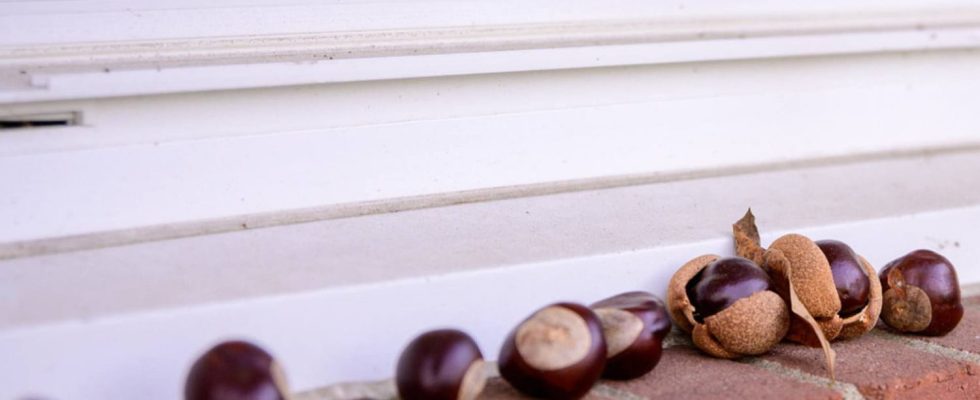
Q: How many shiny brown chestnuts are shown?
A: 7